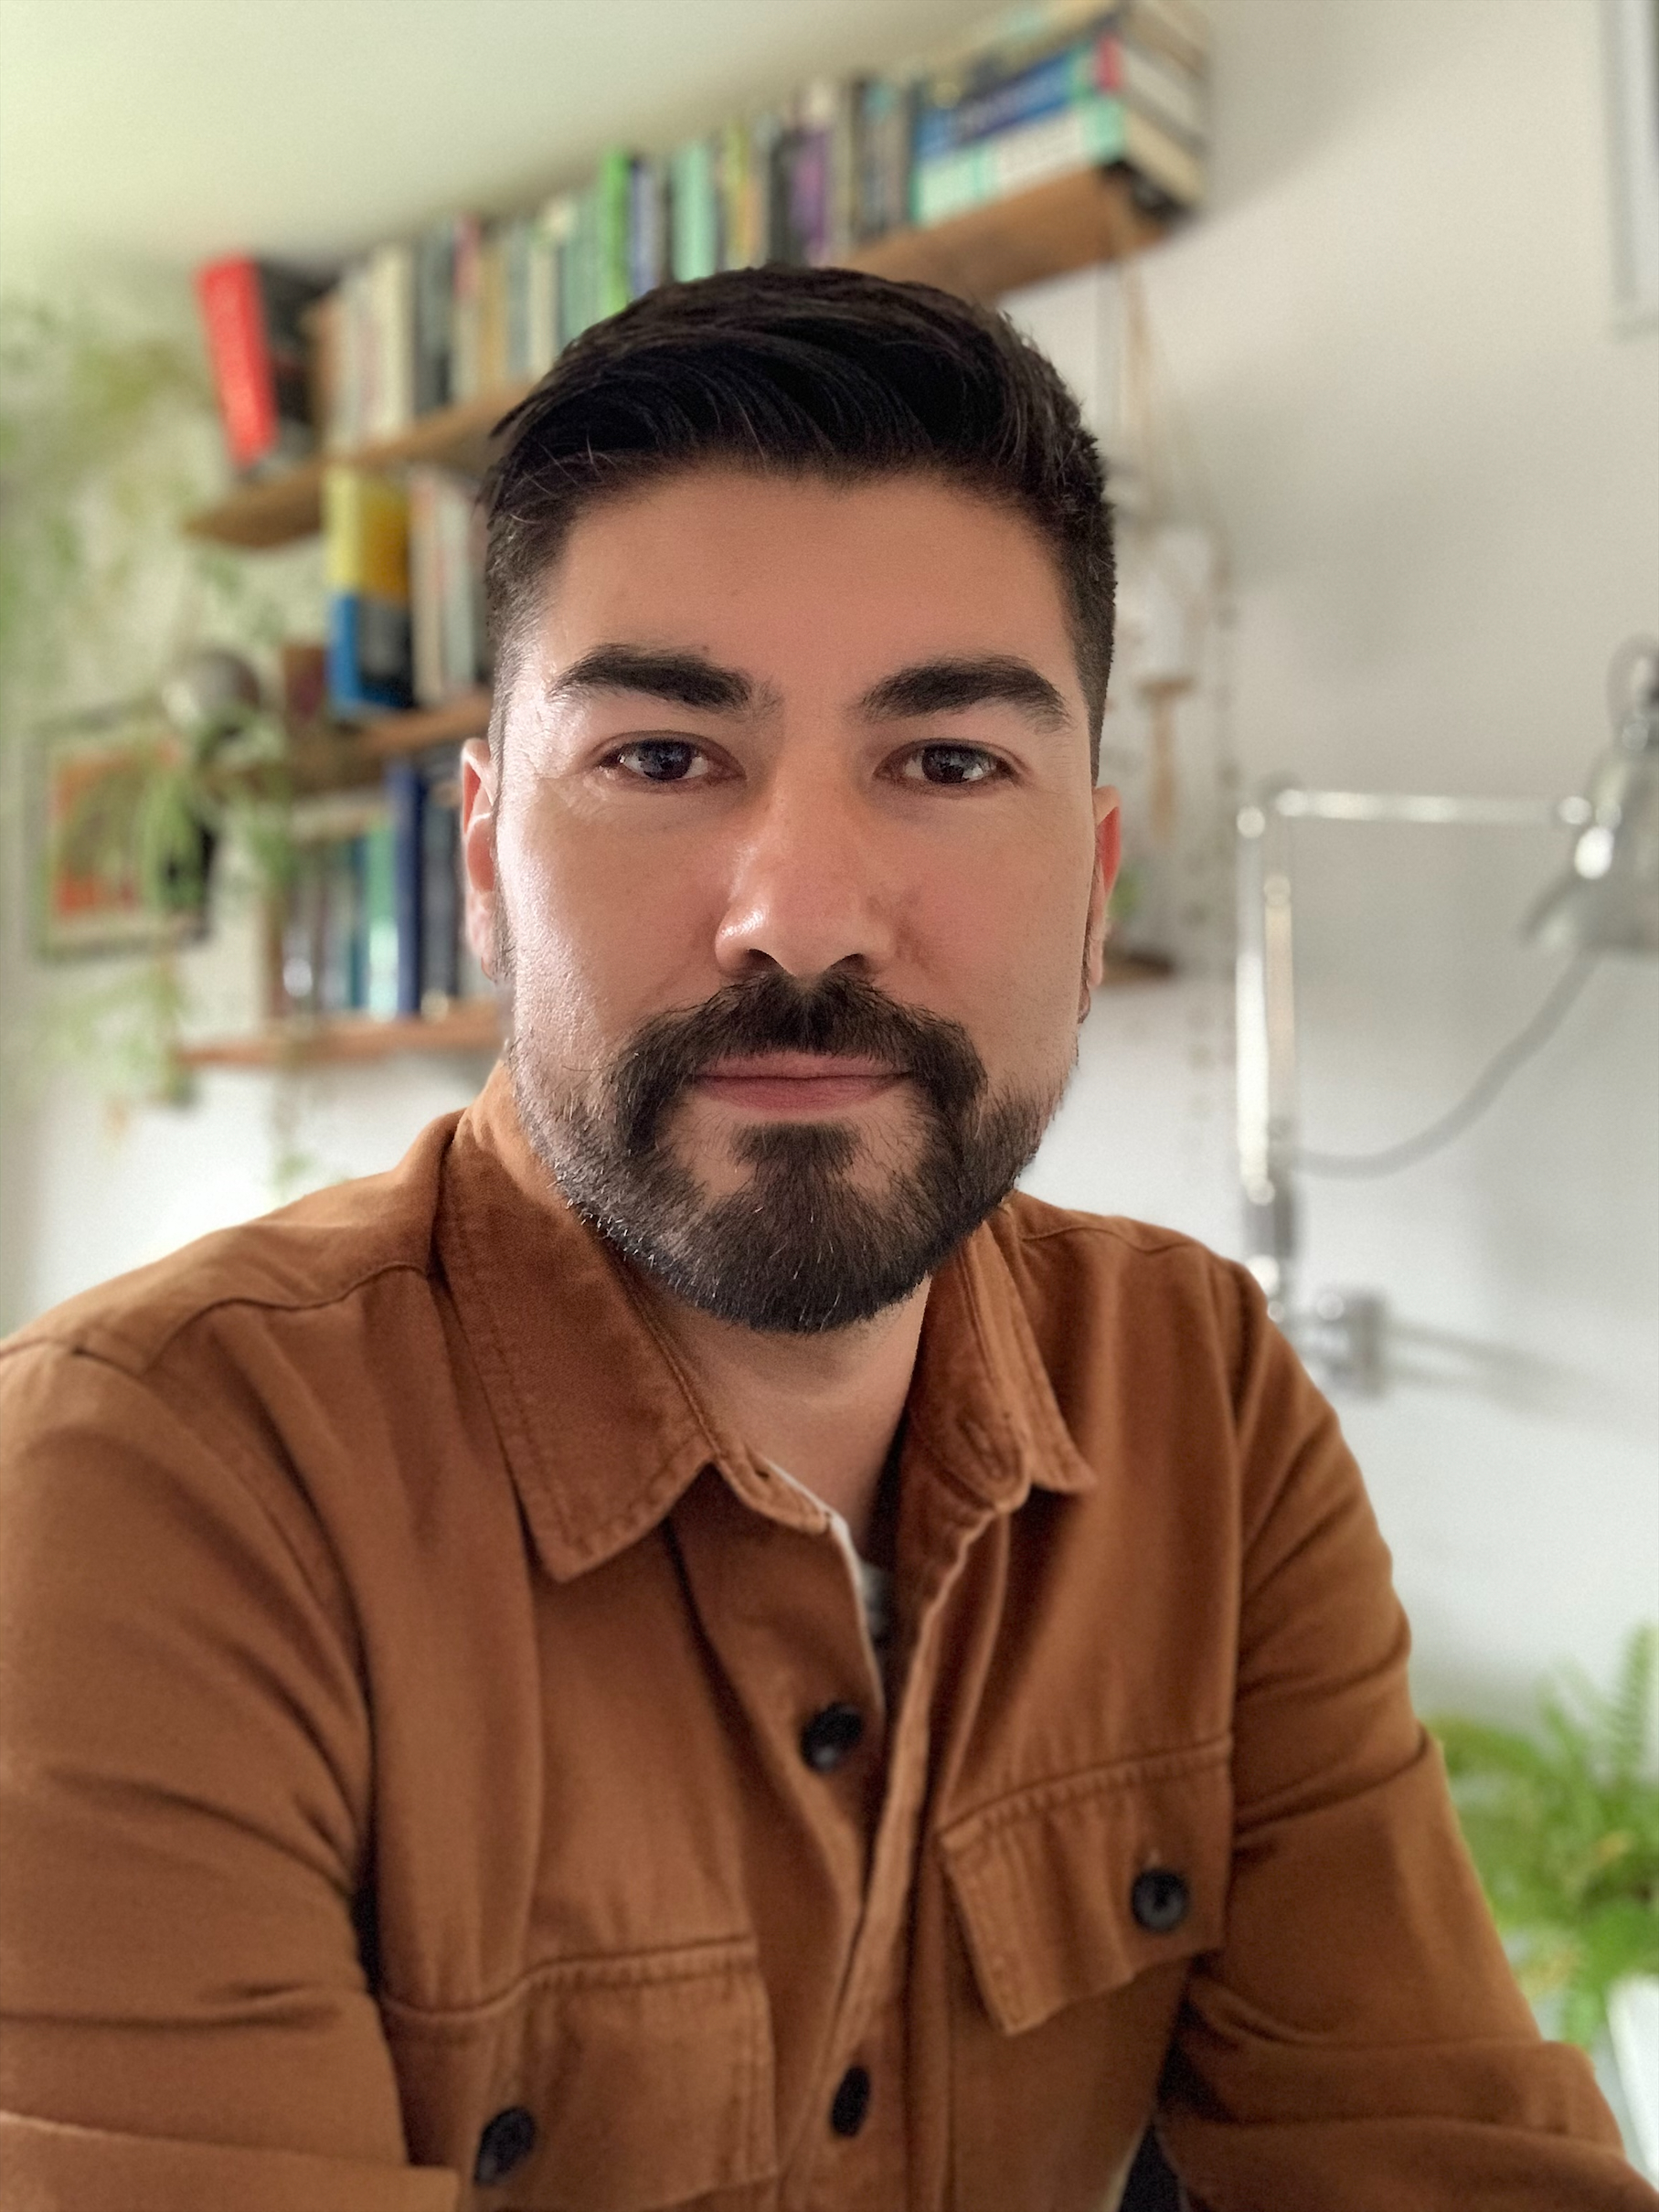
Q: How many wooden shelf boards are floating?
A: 3